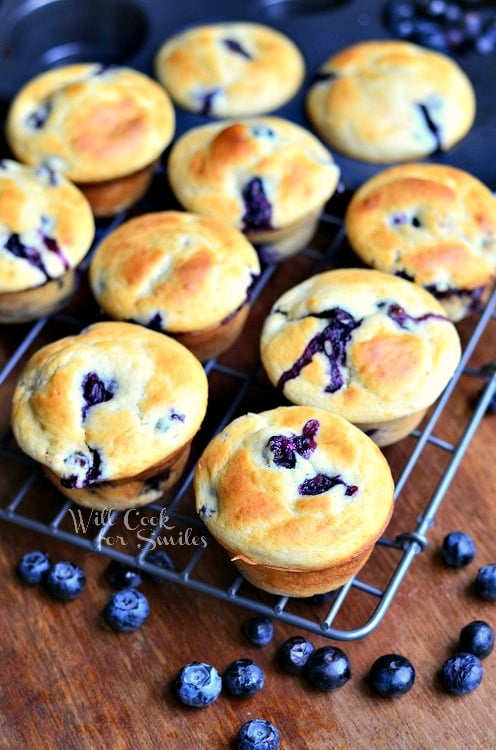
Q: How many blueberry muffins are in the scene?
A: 10